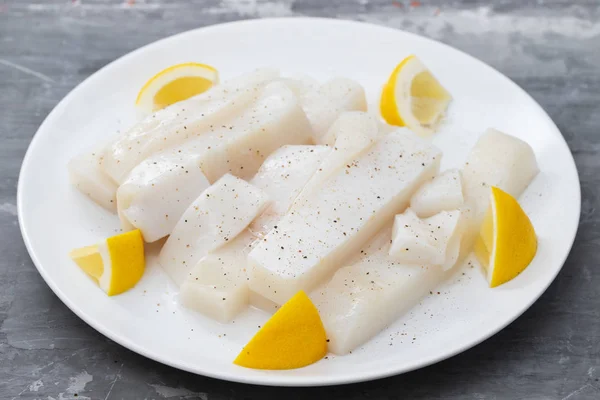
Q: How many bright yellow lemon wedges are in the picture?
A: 5